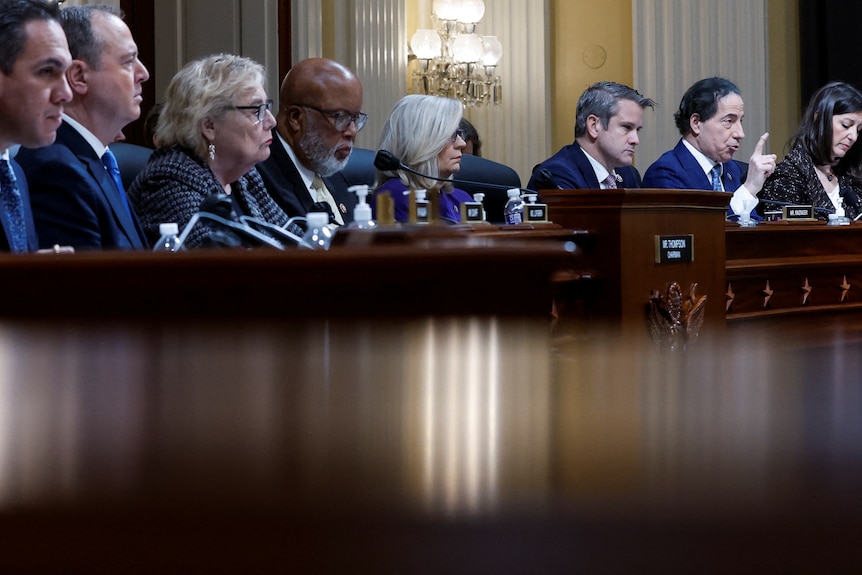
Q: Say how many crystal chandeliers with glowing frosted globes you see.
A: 1